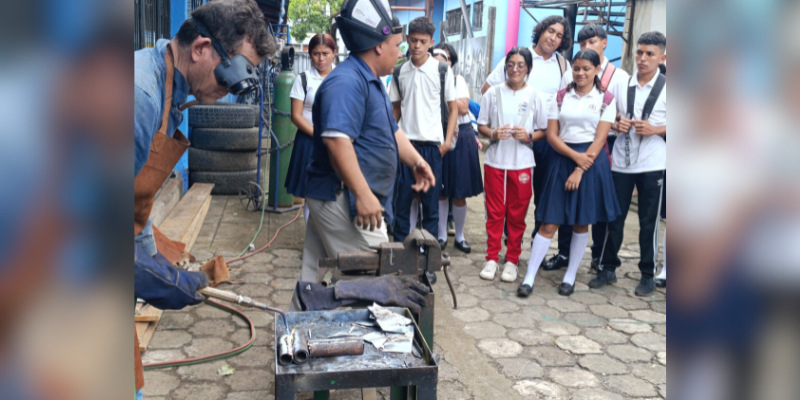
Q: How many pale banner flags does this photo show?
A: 0